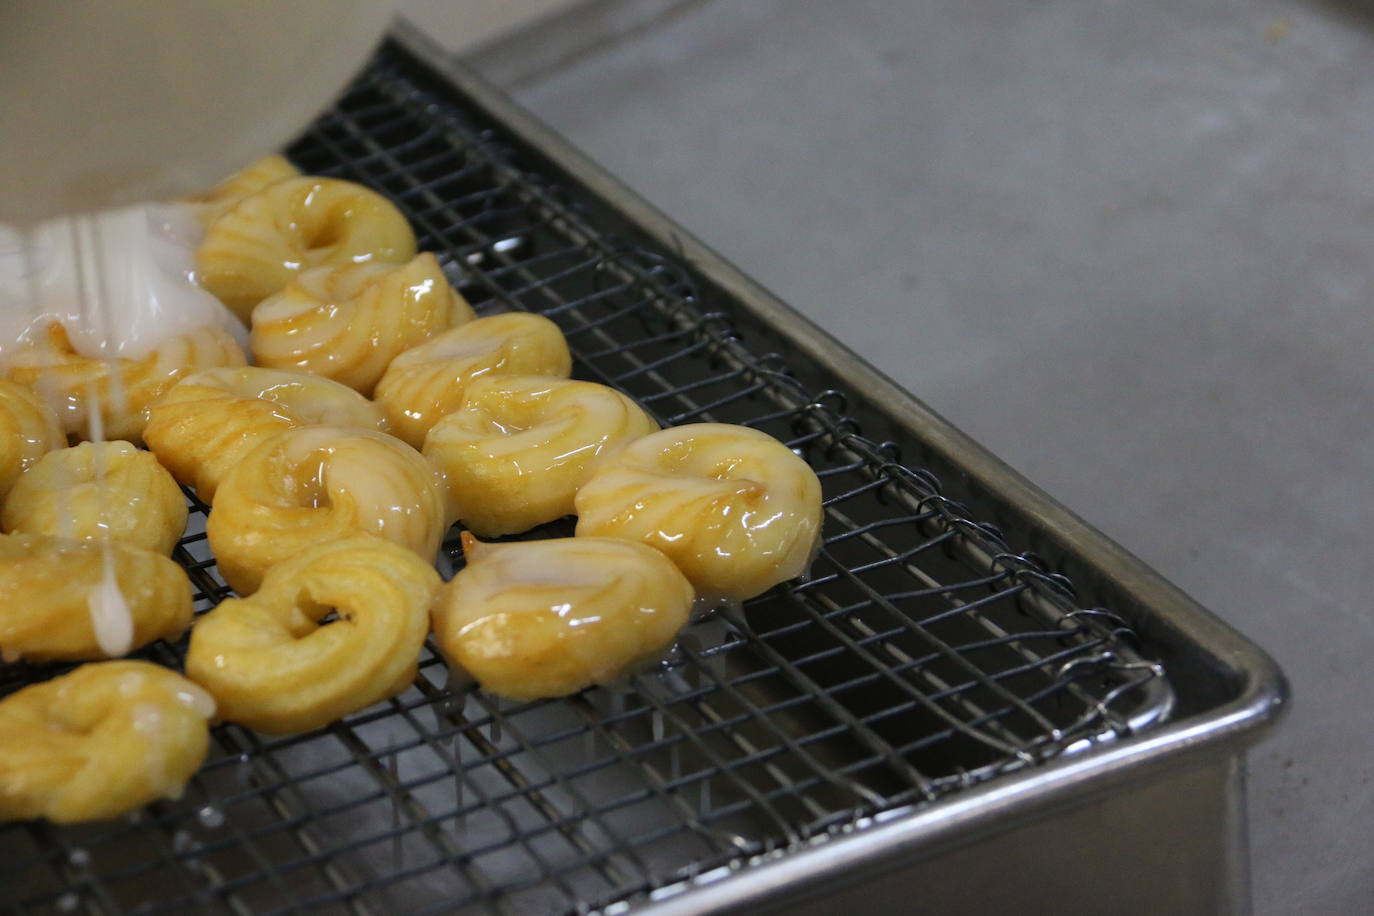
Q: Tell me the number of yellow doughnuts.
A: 15